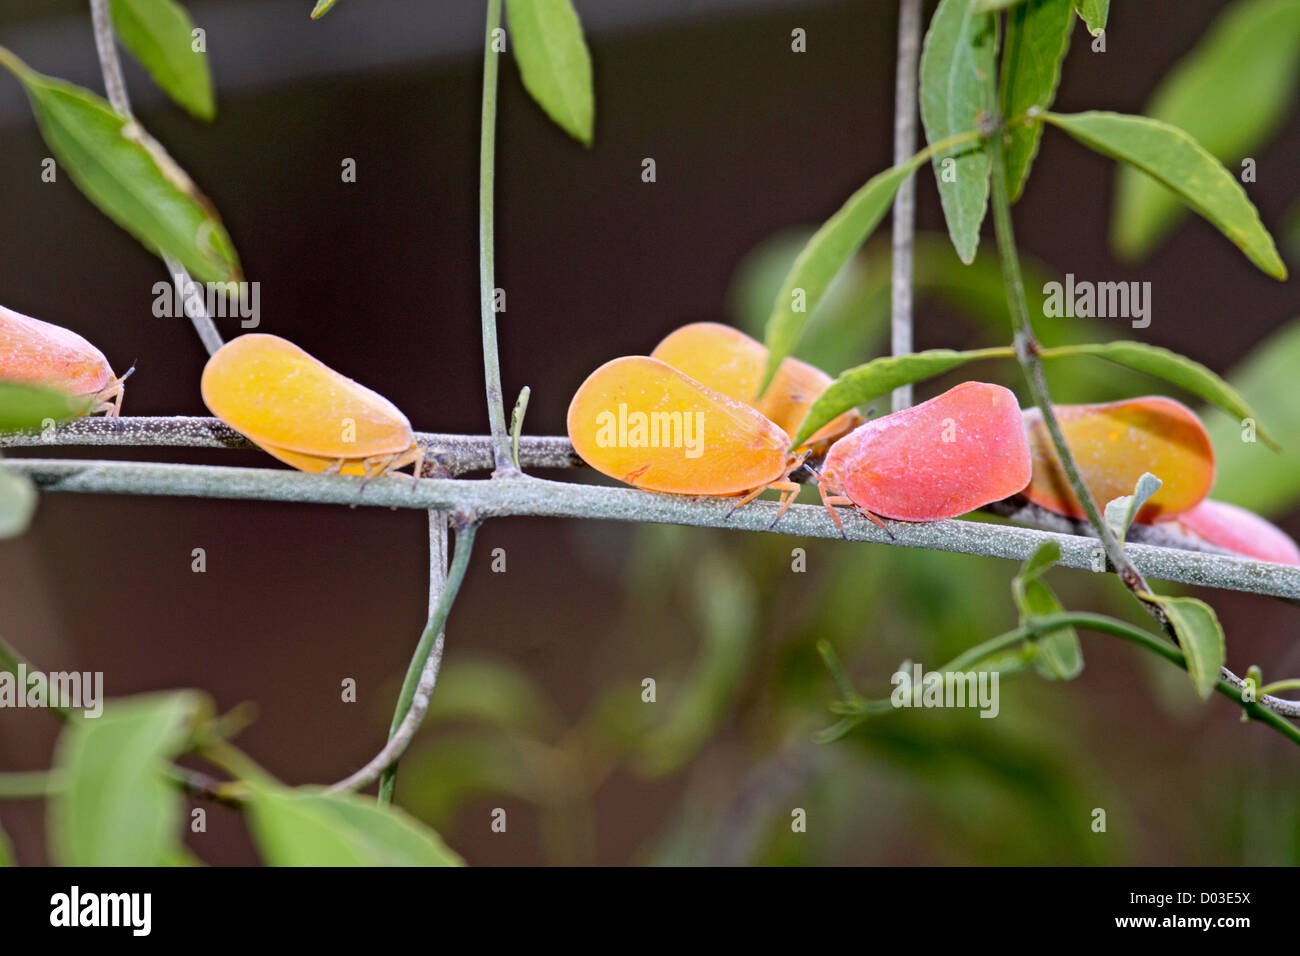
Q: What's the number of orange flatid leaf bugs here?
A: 4